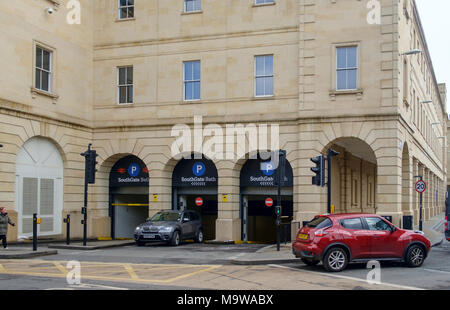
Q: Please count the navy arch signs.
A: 3